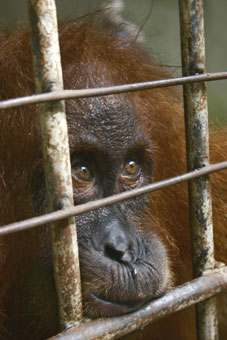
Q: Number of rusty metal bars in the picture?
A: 5